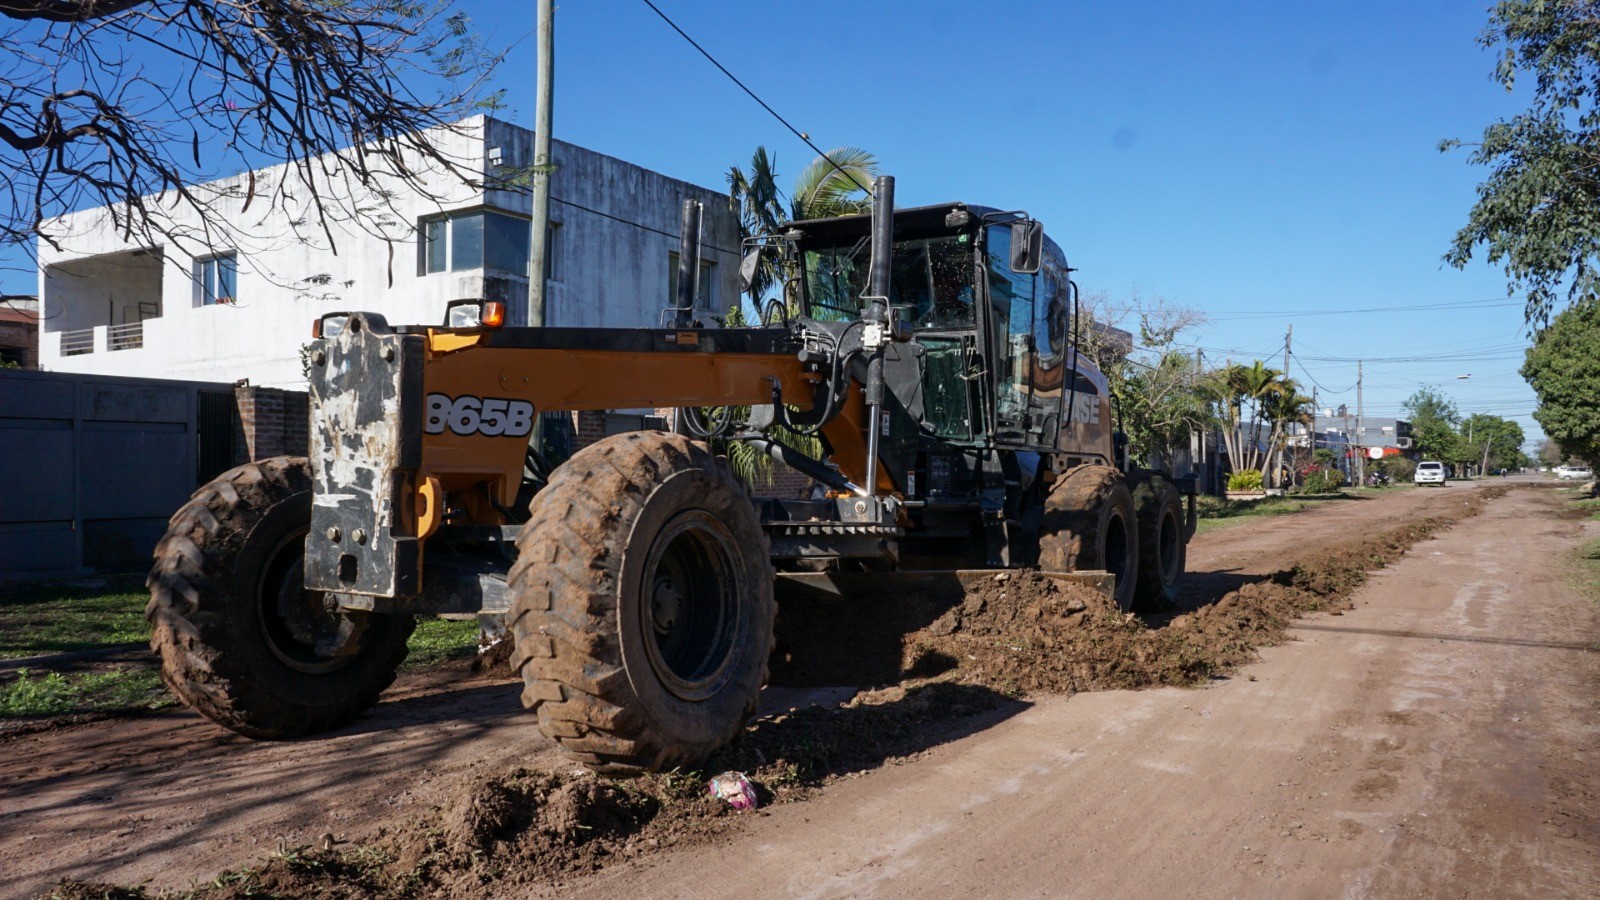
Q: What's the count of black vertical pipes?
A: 2